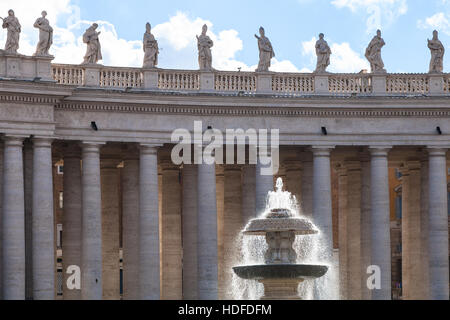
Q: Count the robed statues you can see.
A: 9